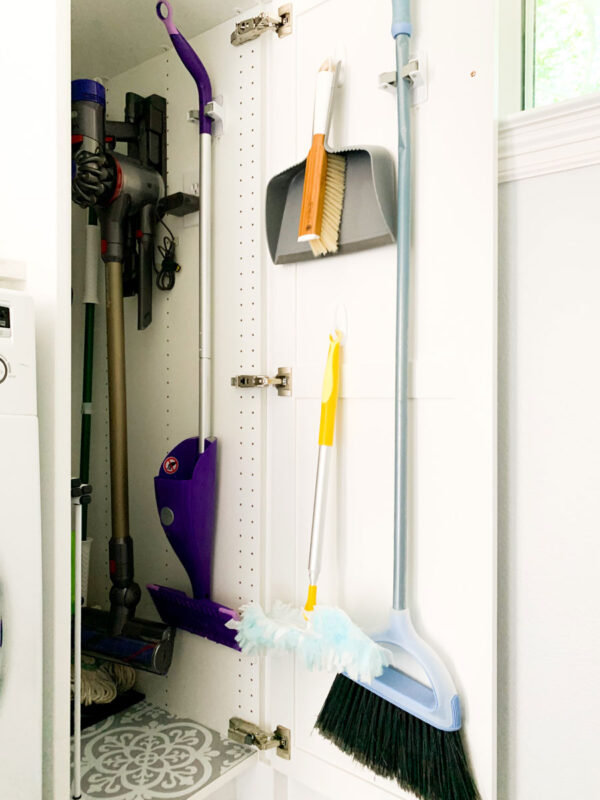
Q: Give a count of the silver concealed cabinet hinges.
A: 3